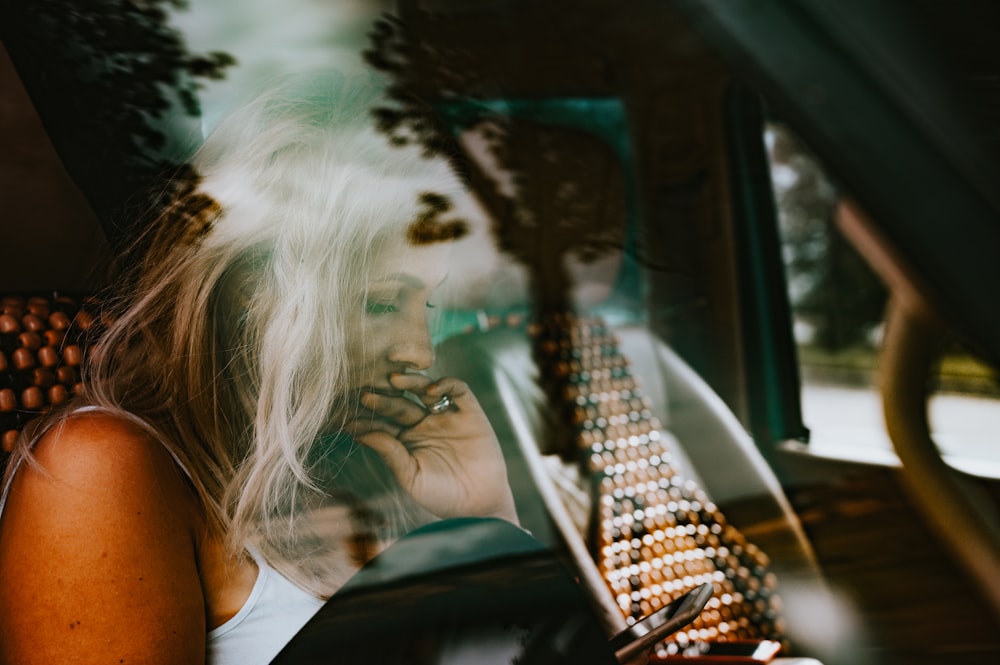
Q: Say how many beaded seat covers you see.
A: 2